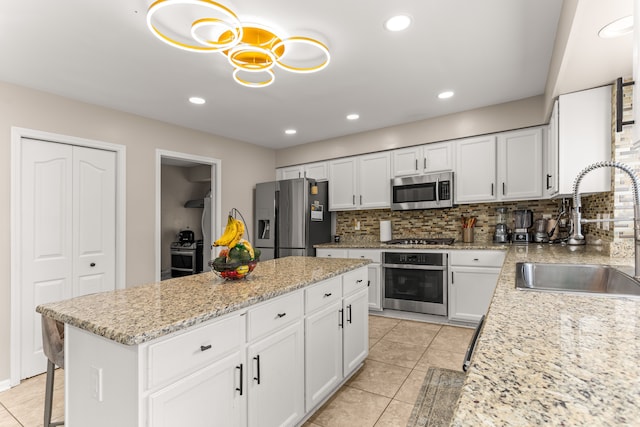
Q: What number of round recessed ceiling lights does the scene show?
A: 6